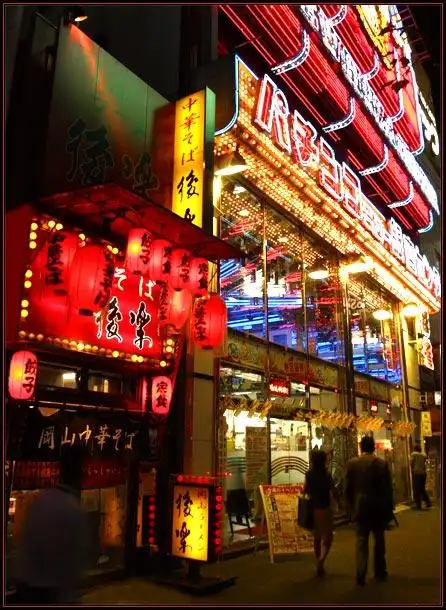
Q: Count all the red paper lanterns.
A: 10